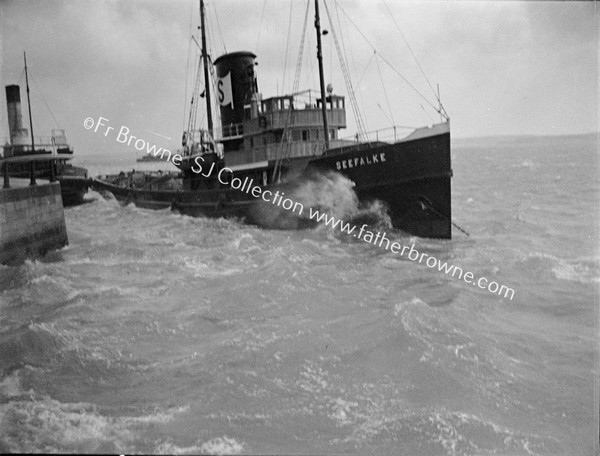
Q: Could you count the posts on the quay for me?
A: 3